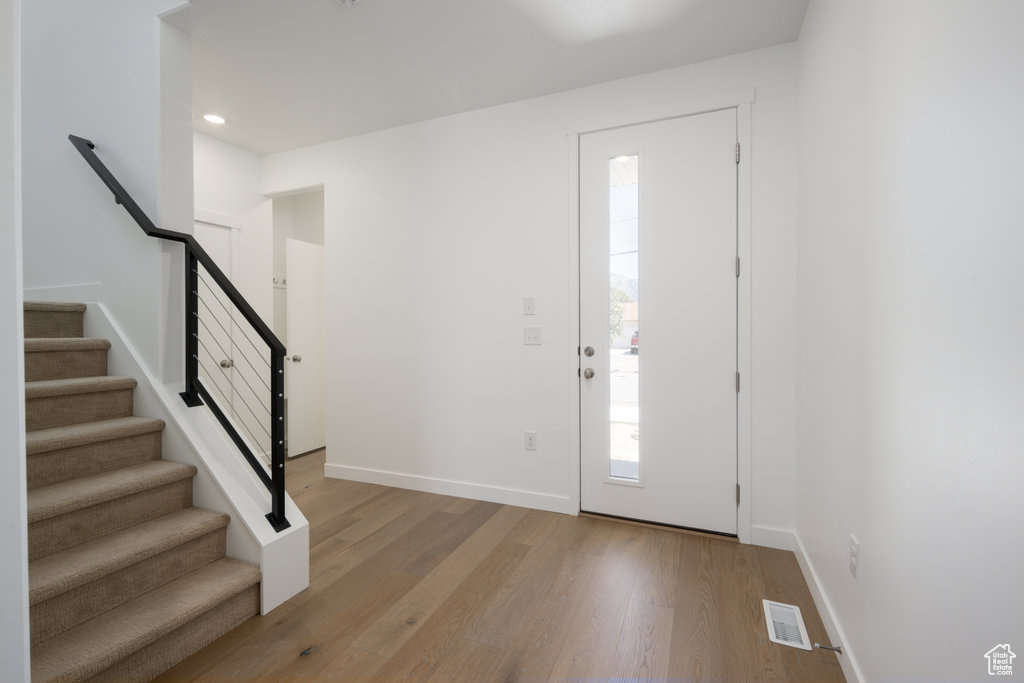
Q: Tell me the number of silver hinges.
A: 4